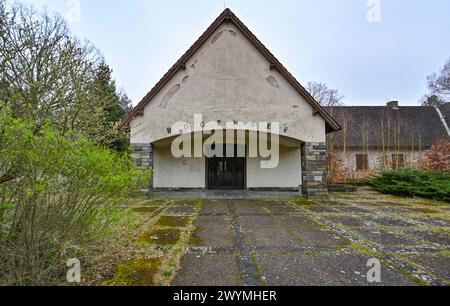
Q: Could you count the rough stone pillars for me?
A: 2